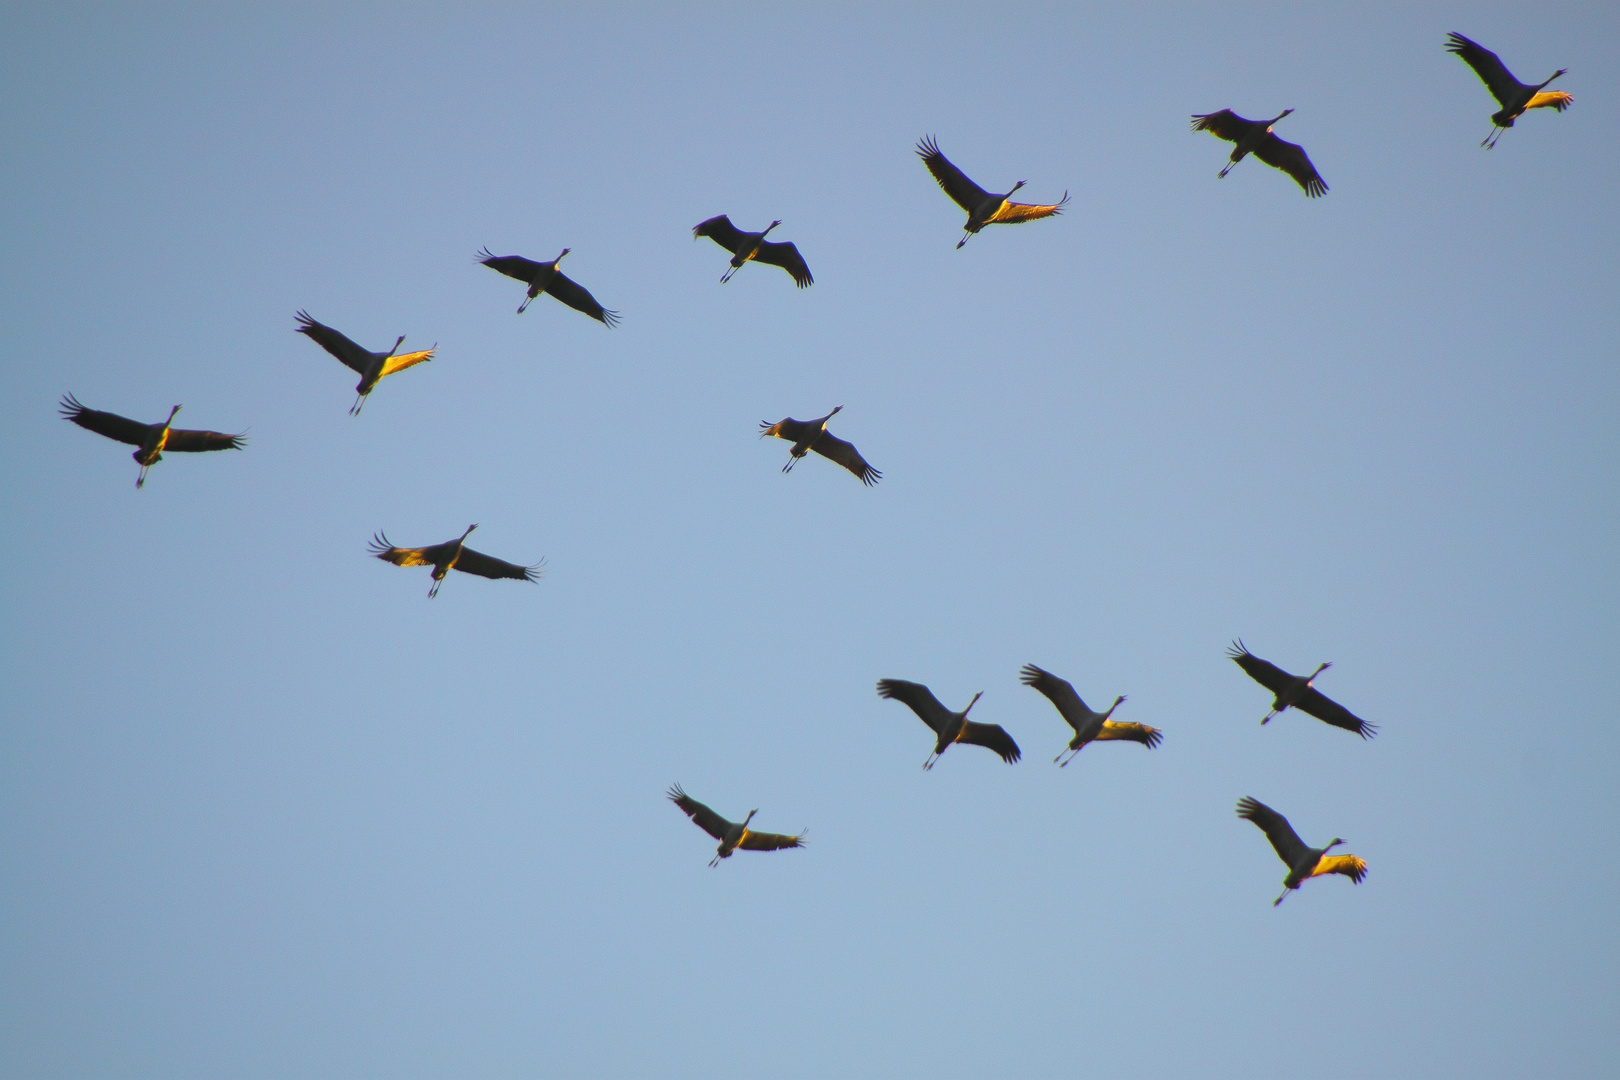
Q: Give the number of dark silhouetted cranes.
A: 14